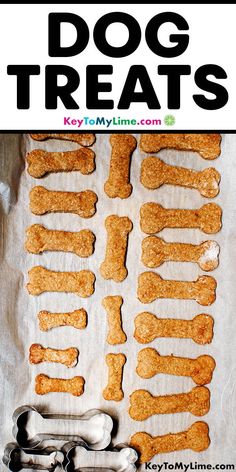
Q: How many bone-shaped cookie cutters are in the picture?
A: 3